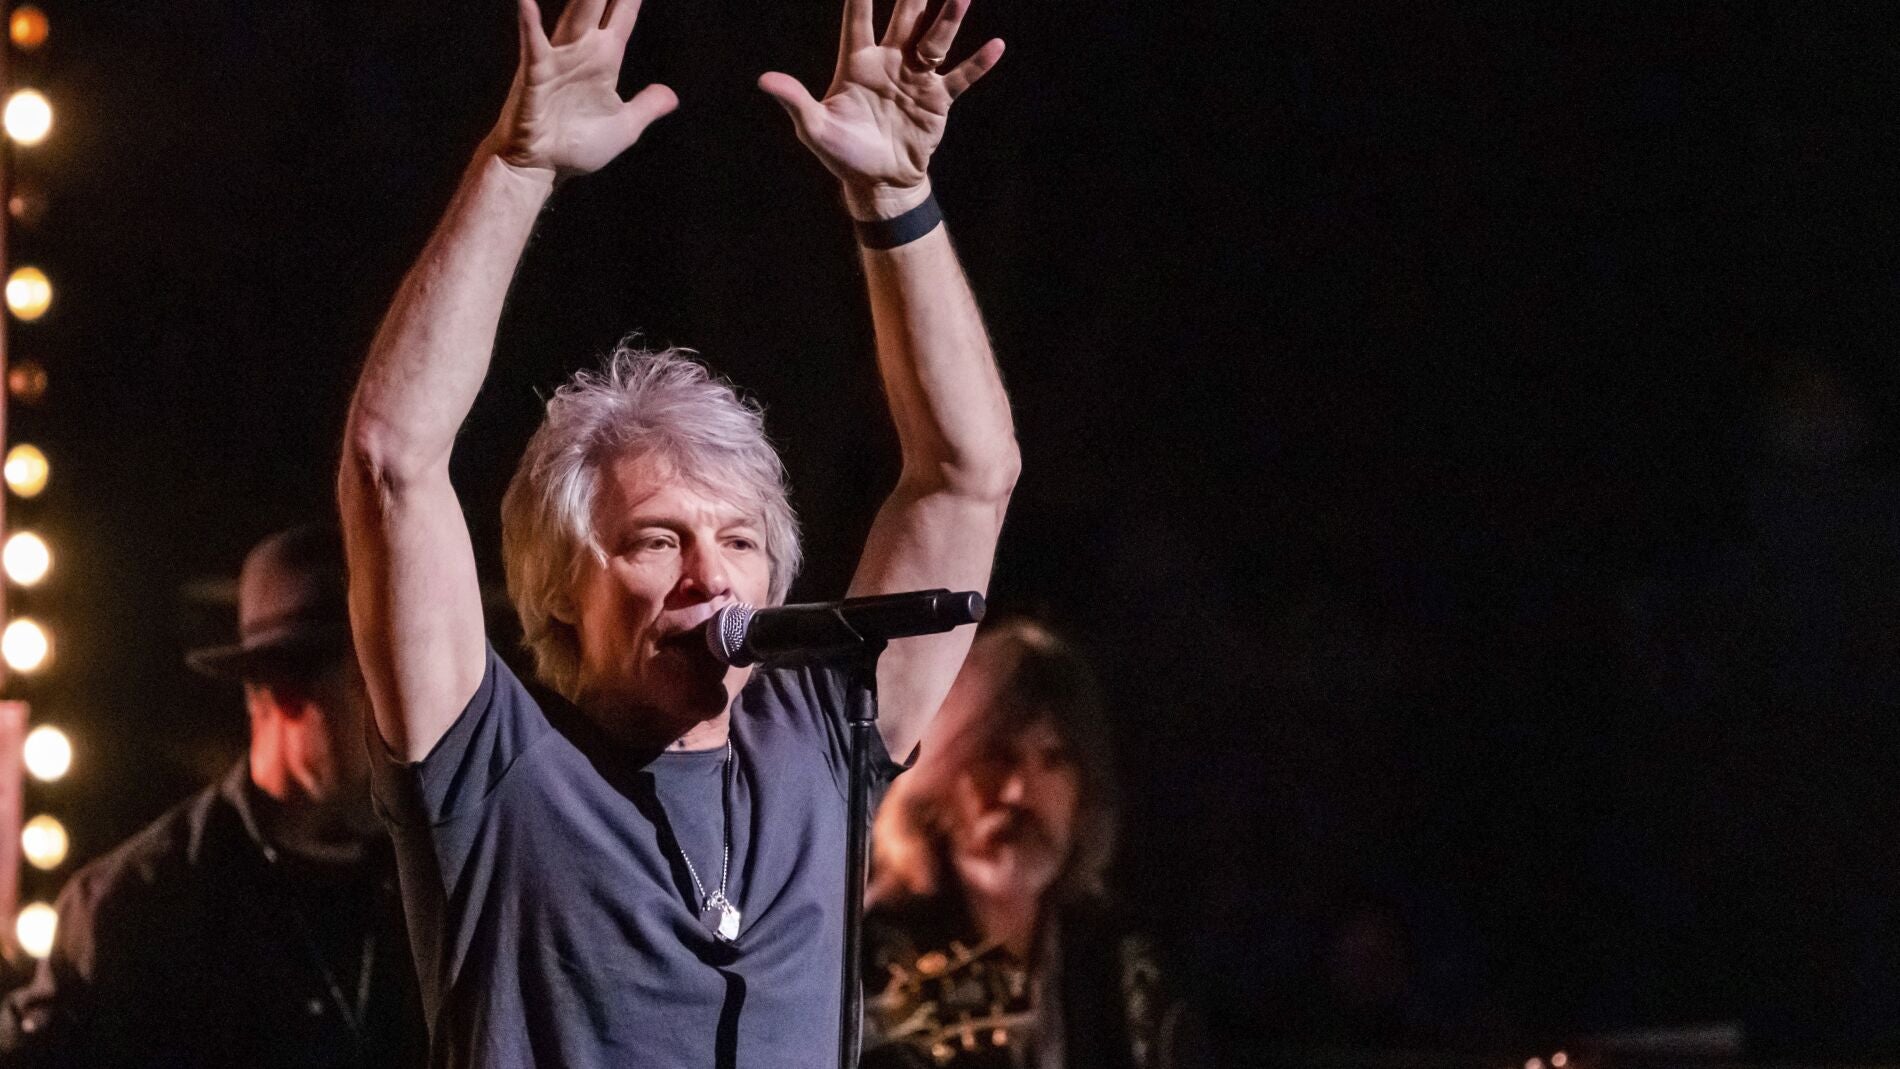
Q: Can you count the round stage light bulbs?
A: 11